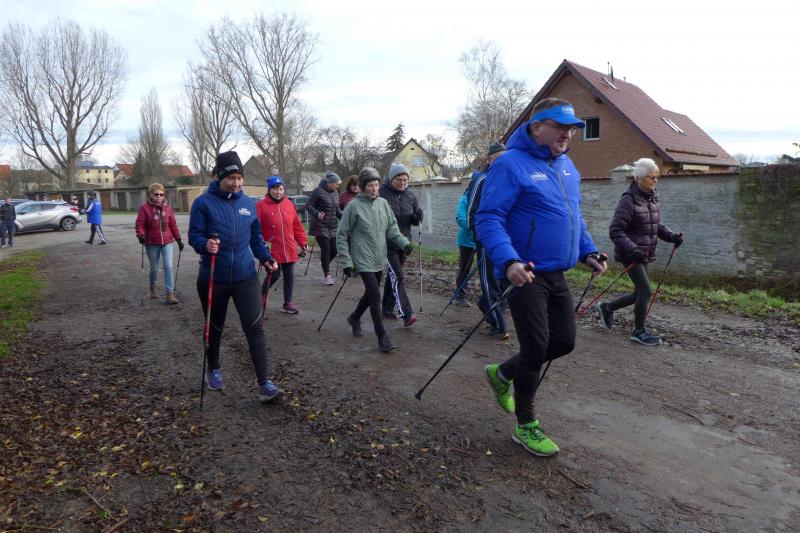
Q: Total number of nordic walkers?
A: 11